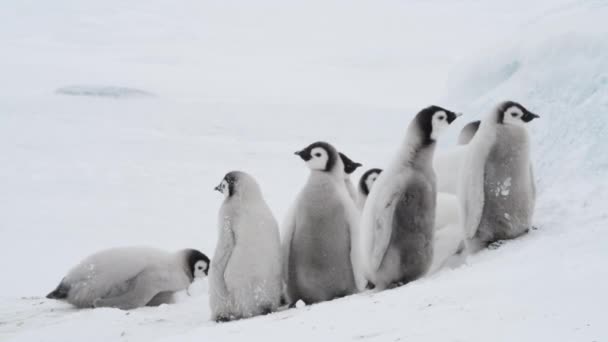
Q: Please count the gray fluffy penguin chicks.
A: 8